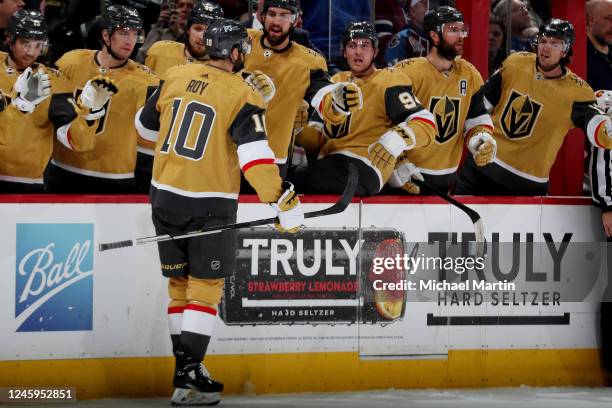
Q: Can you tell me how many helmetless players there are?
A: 0